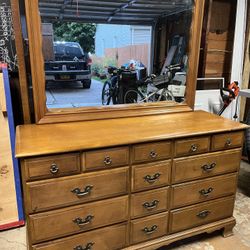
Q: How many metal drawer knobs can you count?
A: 14